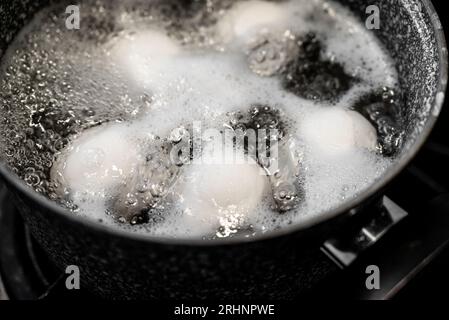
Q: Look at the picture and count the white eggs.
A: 5